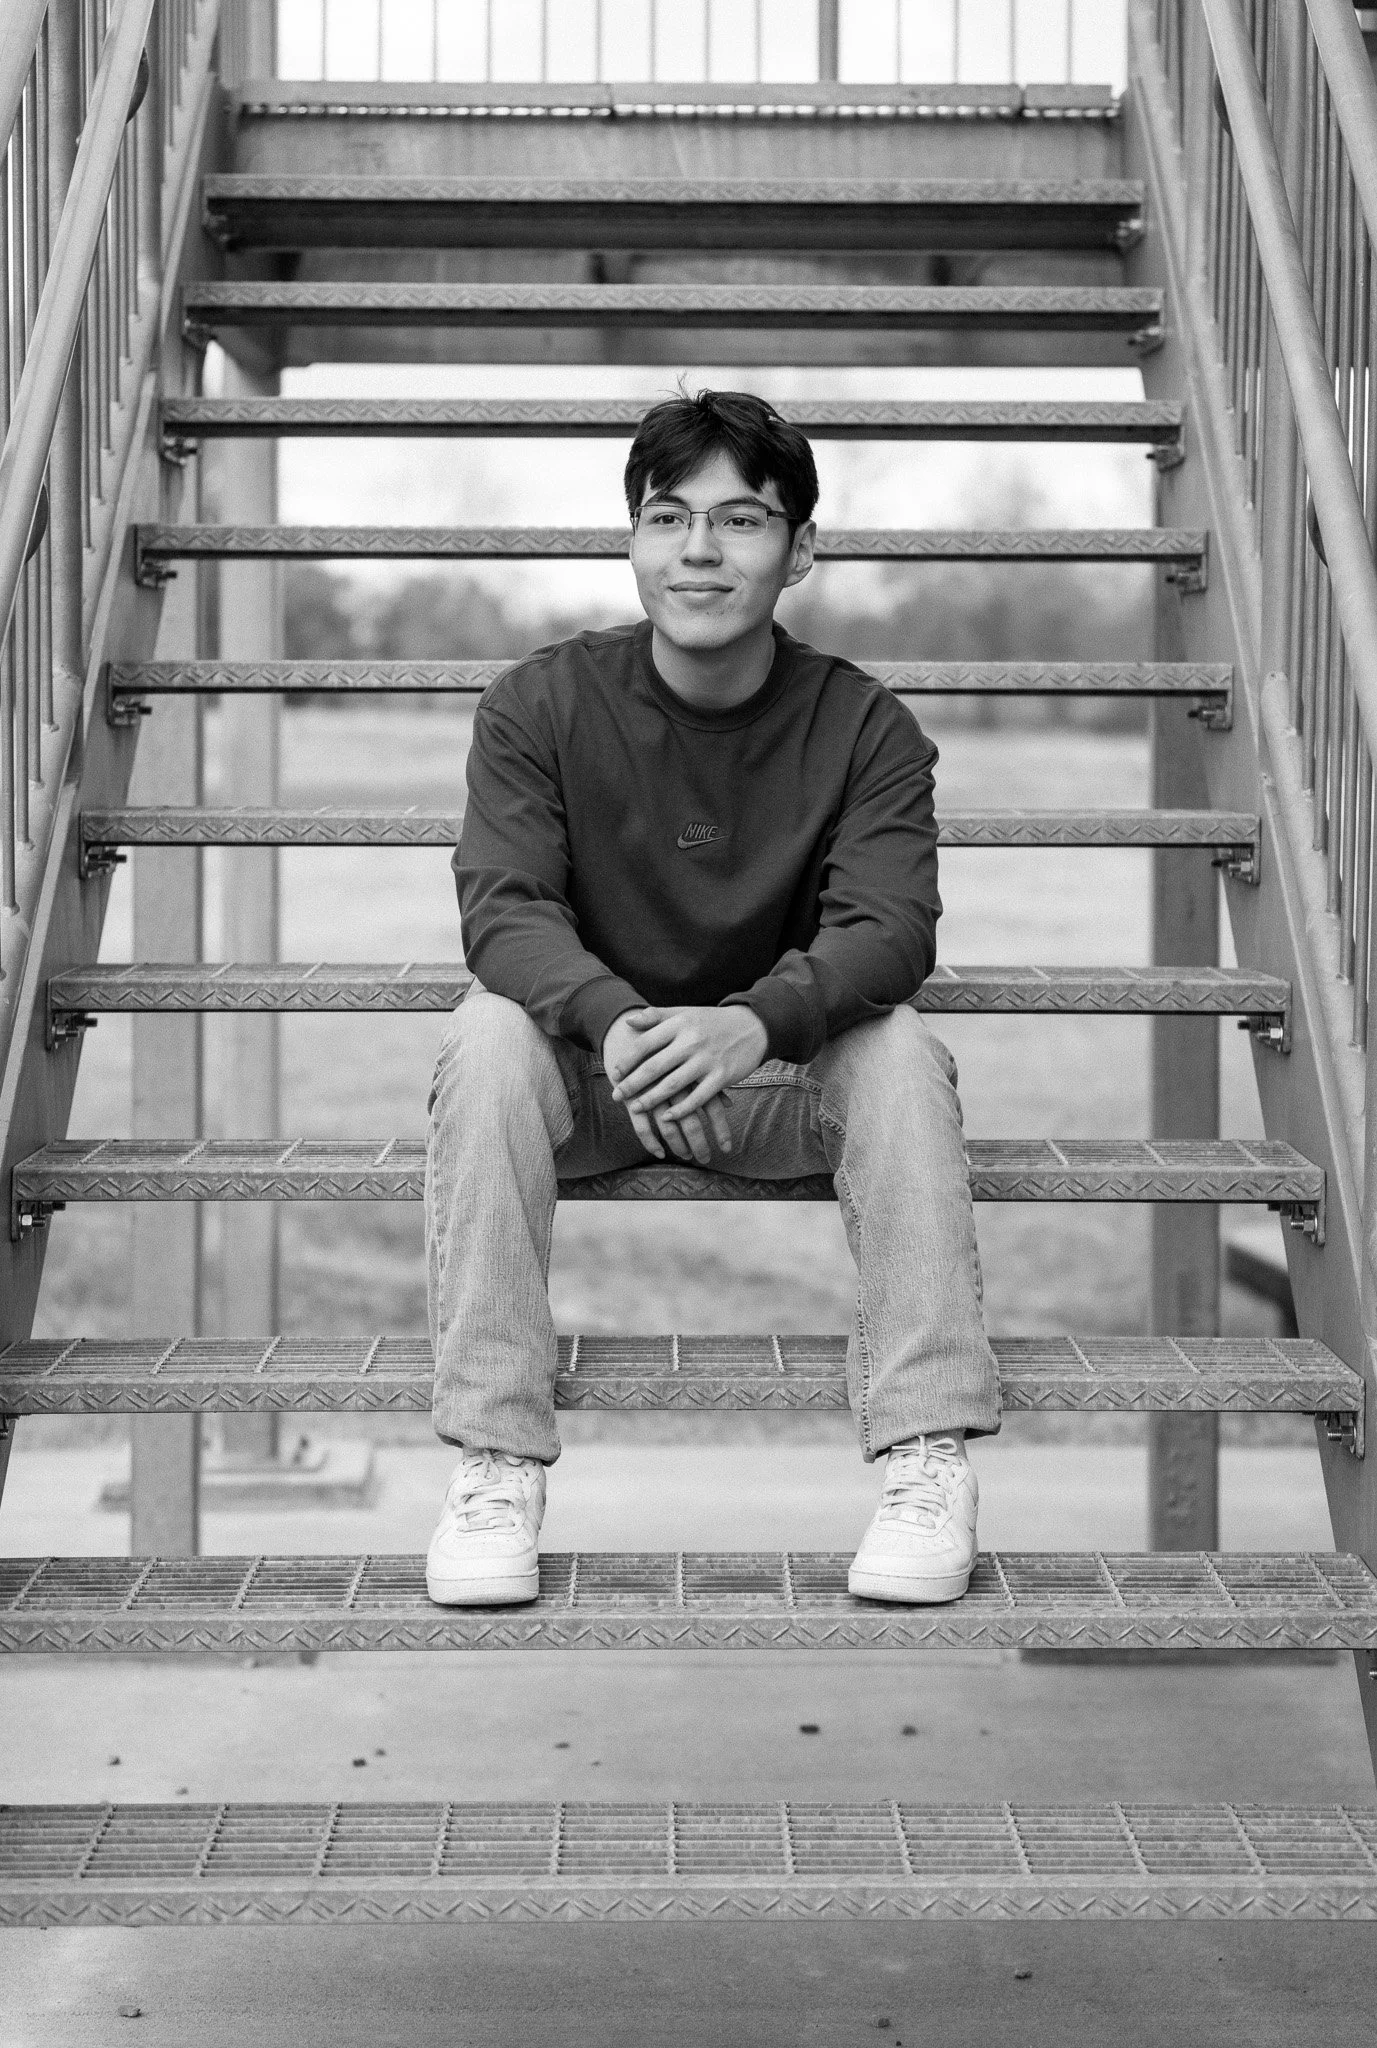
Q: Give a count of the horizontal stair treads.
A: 11